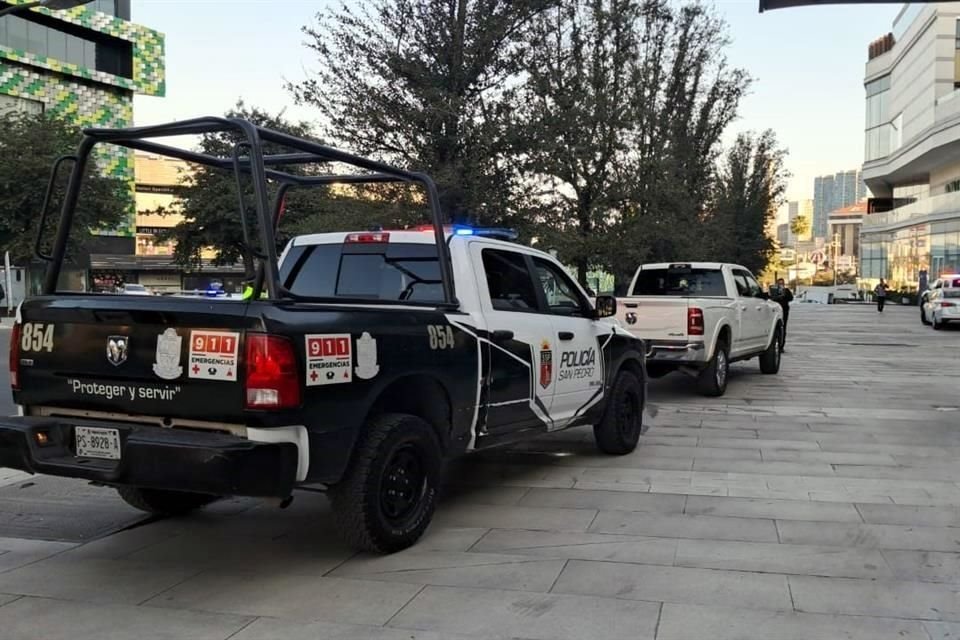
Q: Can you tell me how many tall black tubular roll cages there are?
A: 1